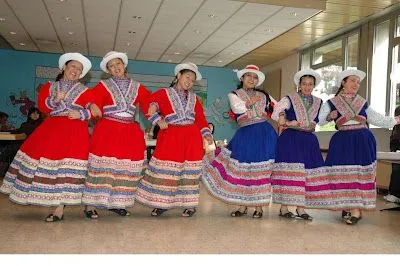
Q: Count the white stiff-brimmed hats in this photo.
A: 6